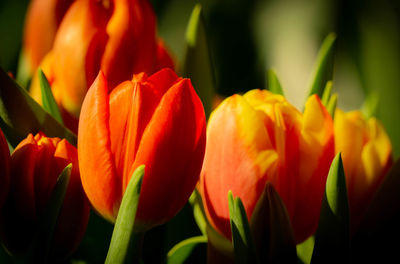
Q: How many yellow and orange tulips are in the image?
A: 2